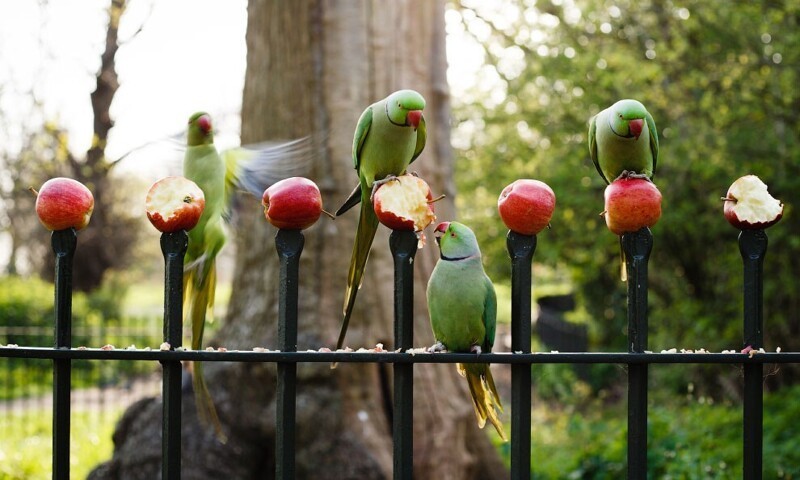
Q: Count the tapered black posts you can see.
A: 7